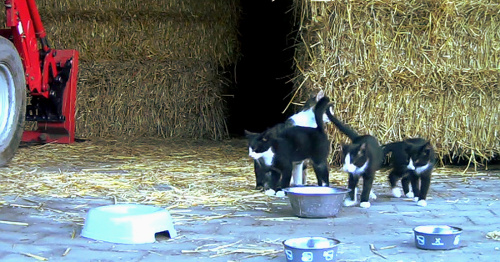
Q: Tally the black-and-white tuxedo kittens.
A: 3